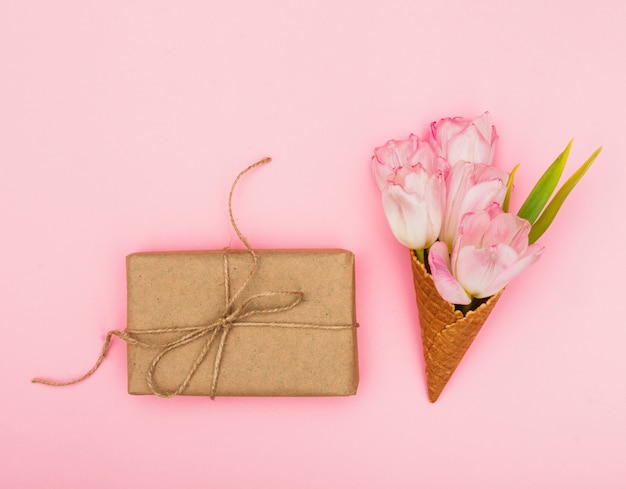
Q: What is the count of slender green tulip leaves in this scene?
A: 3